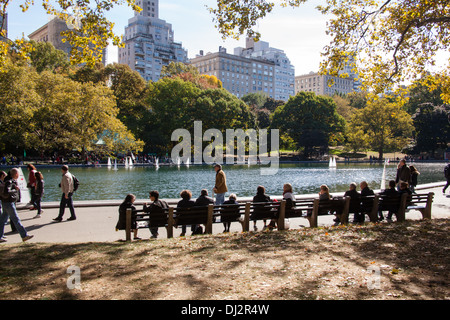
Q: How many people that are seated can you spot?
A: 12